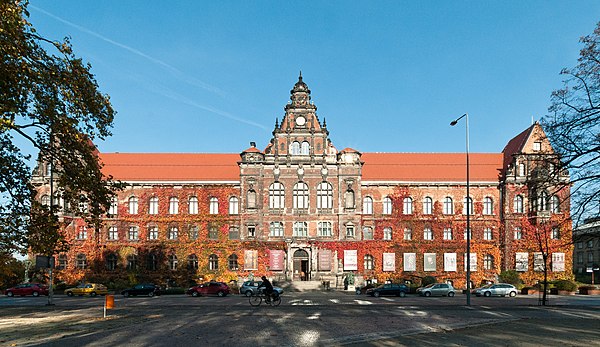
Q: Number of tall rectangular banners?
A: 12